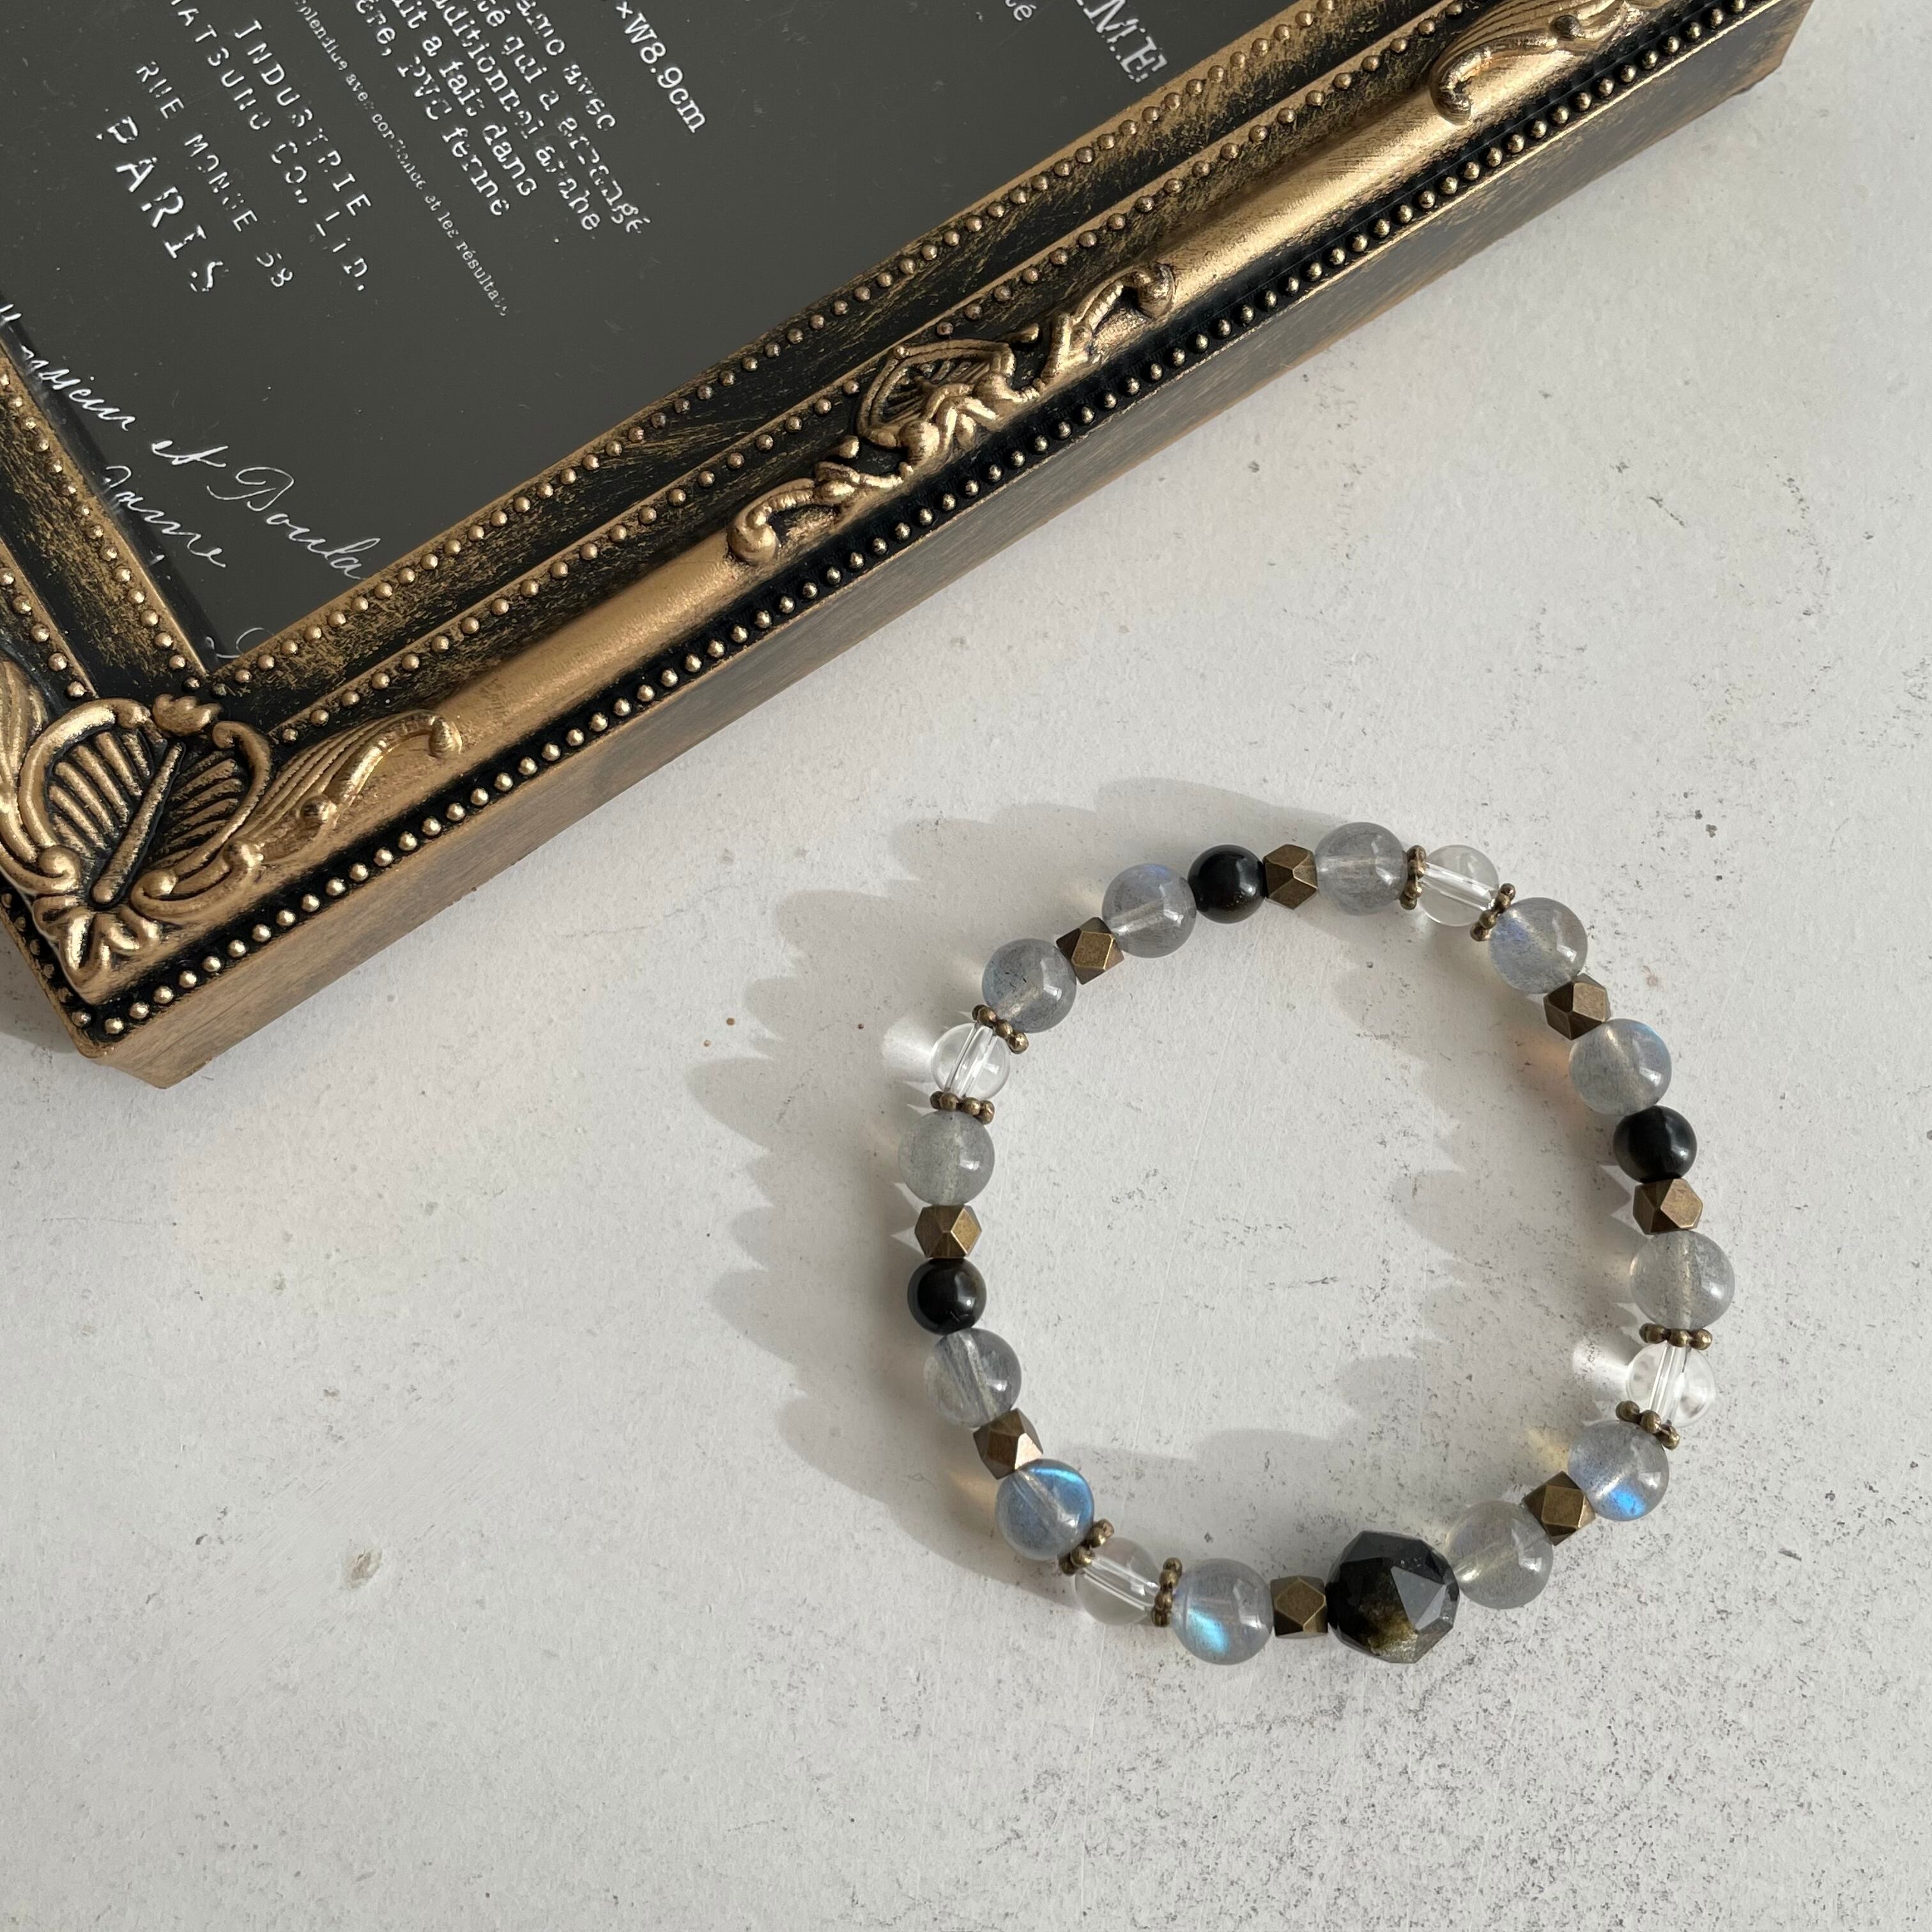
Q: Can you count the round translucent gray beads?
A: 12